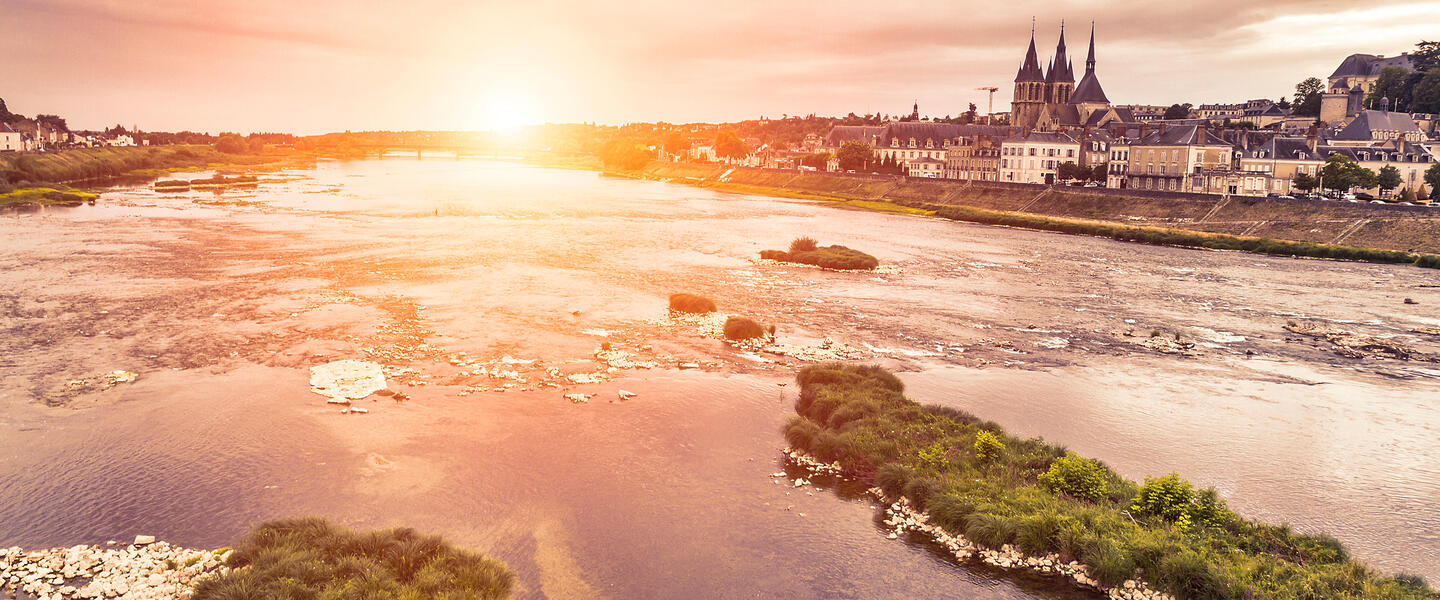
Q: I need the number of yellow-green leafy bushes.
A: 4